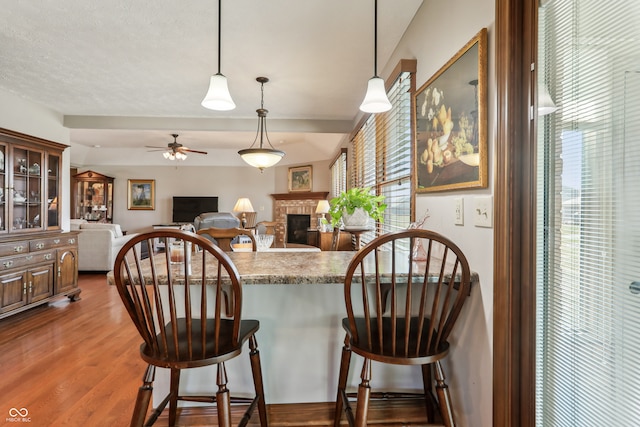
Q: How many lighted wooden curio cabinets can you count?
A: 1